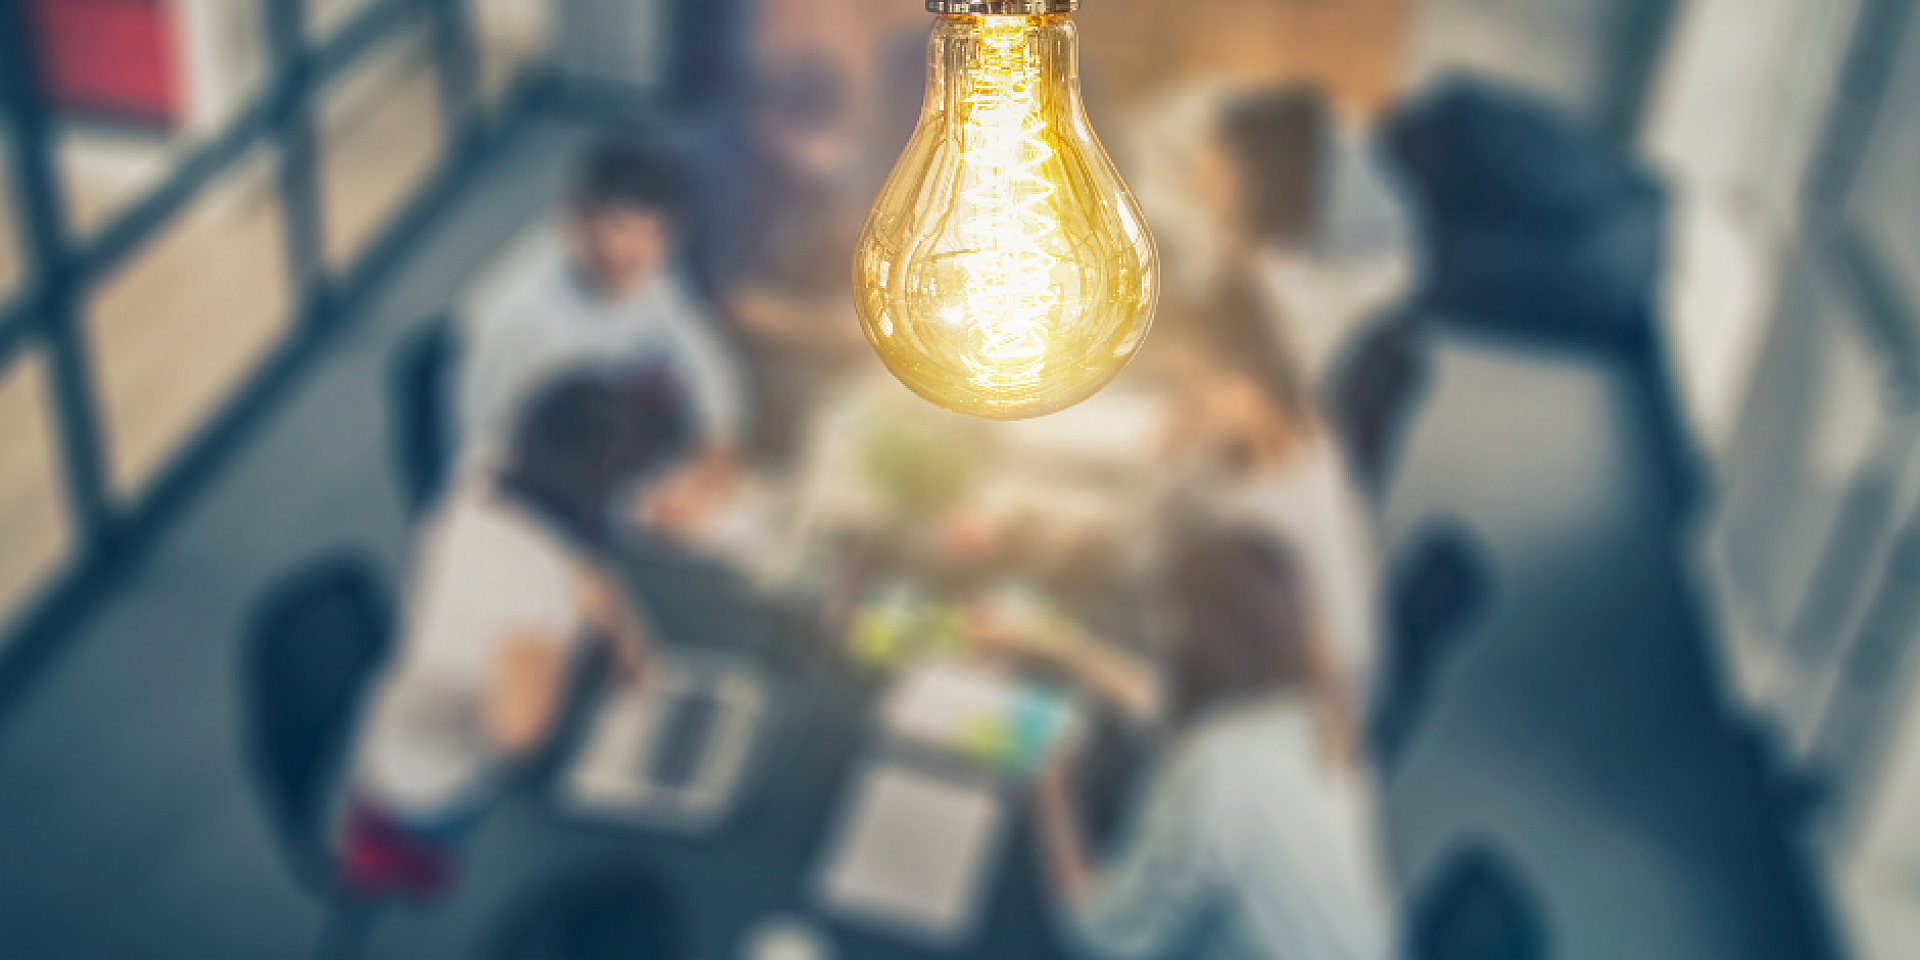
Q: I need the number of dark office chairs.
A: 6